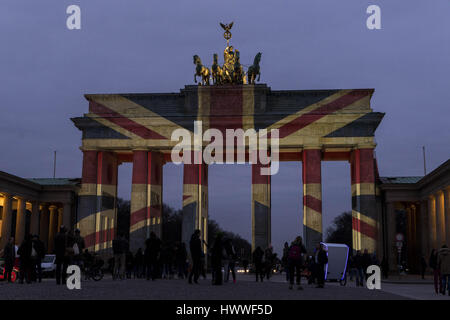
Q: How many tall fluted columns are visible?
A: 6